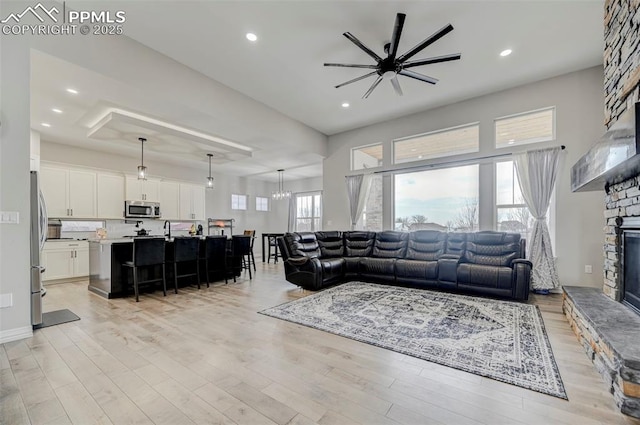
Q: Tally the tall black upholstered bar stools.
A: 4